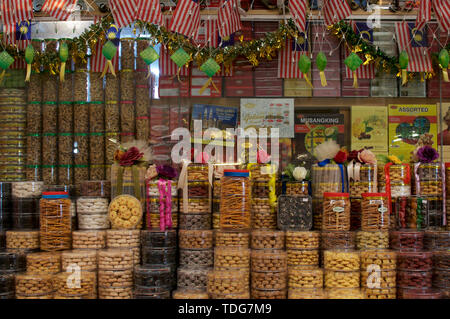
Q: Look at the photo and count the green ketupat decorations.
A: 12